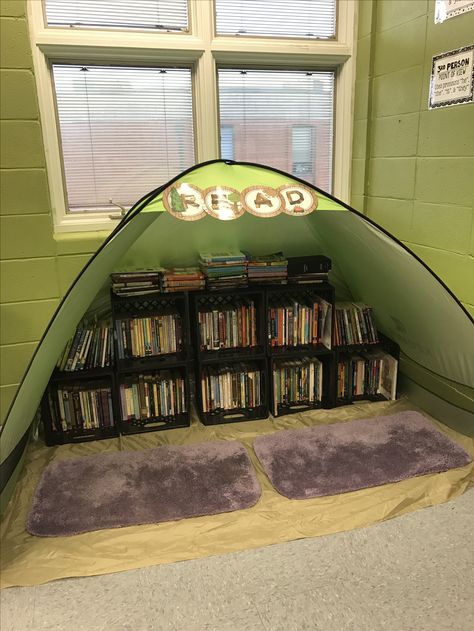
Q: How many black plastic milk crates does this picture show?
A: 8